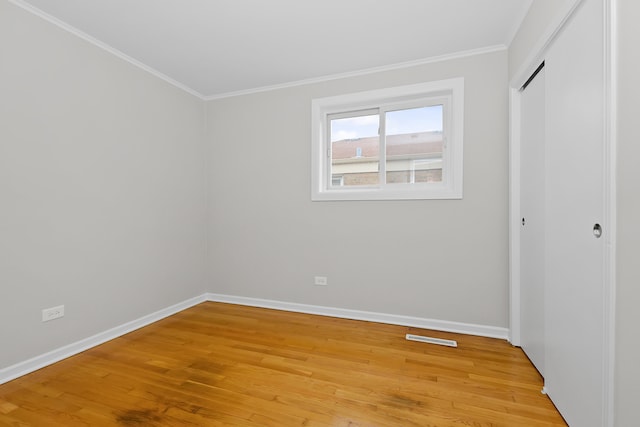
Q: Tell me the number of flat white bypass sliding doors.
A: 2